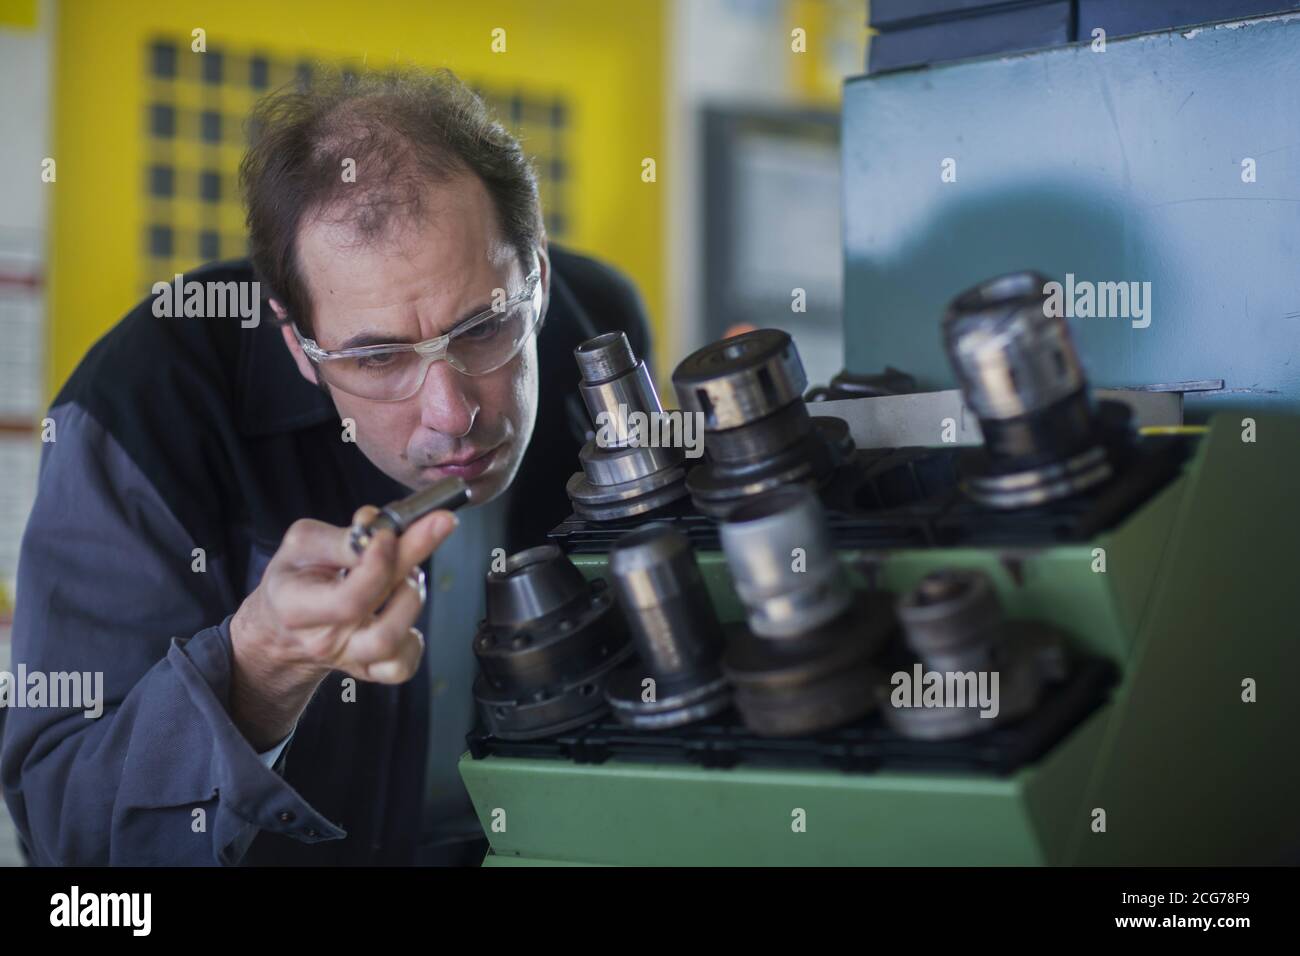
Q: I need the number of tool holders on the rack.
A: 7